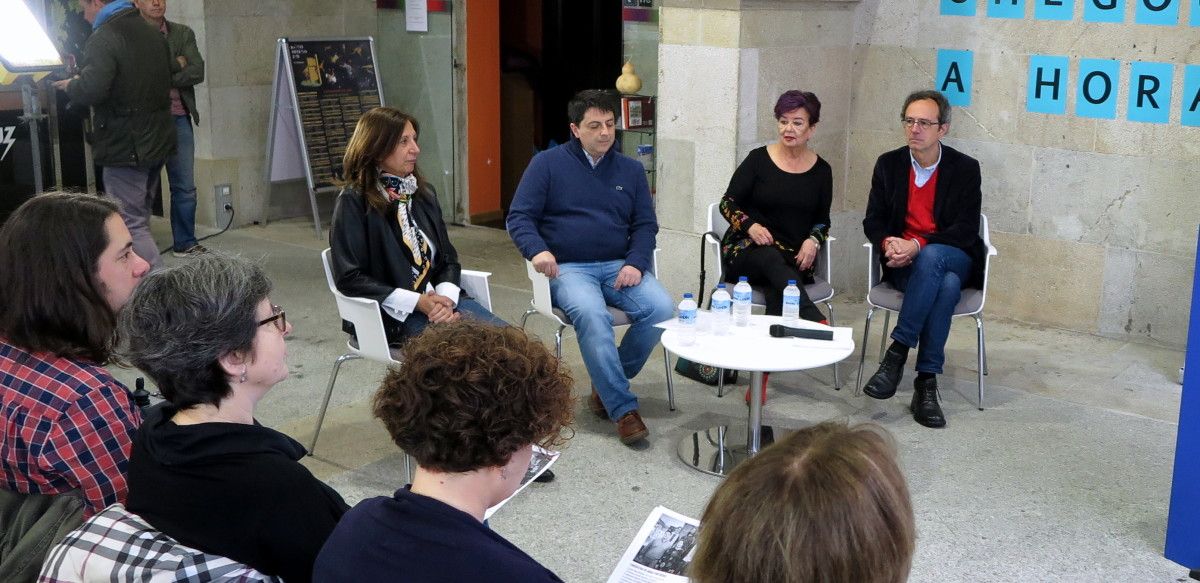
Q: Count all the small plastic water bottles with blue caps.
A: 4